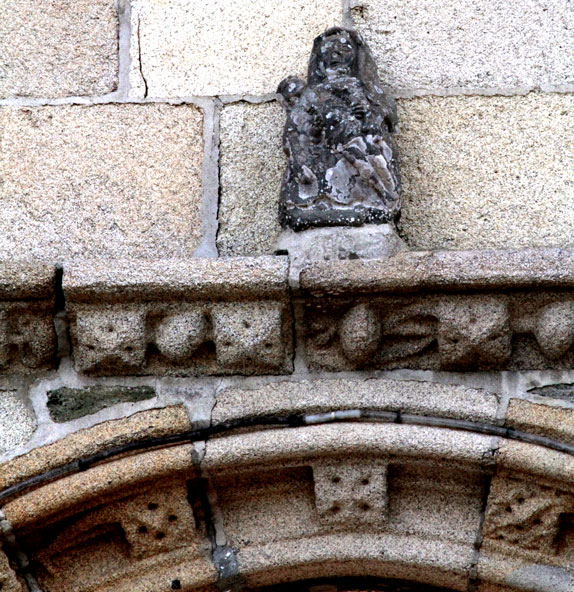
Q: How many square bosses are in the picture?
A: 6